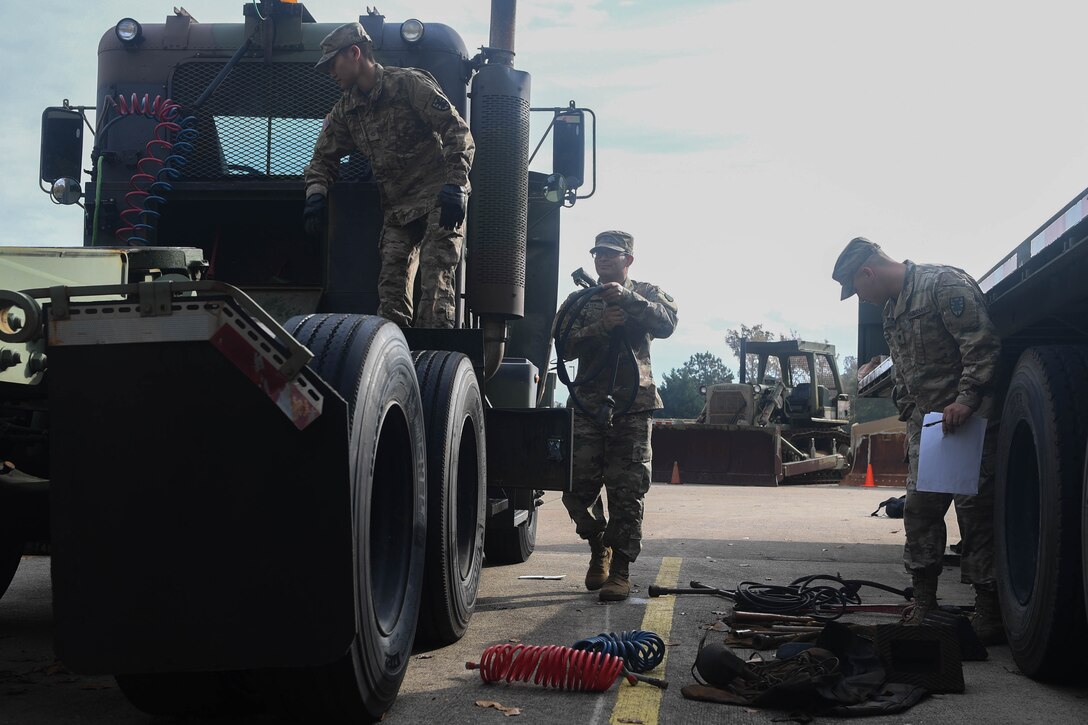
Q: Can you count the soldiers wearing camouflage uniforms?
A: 3